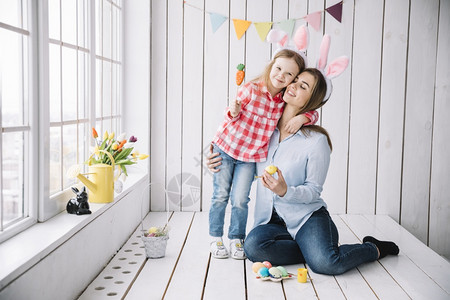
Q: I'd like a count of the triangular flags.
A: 6